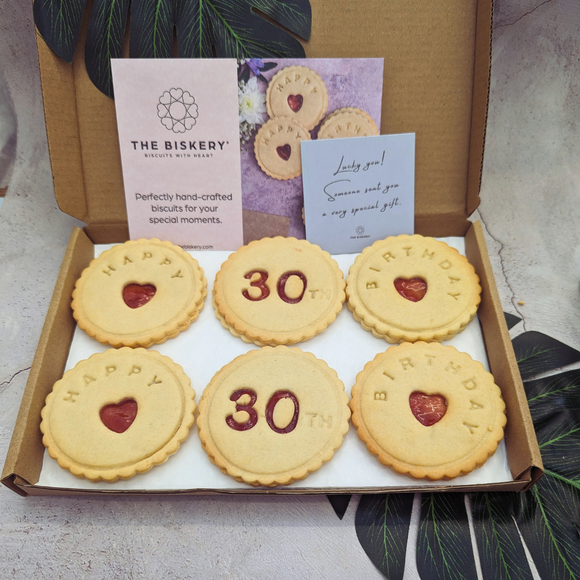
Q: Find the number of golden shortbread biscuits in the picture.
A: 6